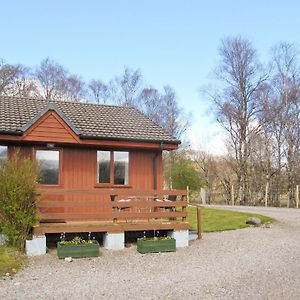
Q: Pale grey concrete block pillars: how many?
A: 3